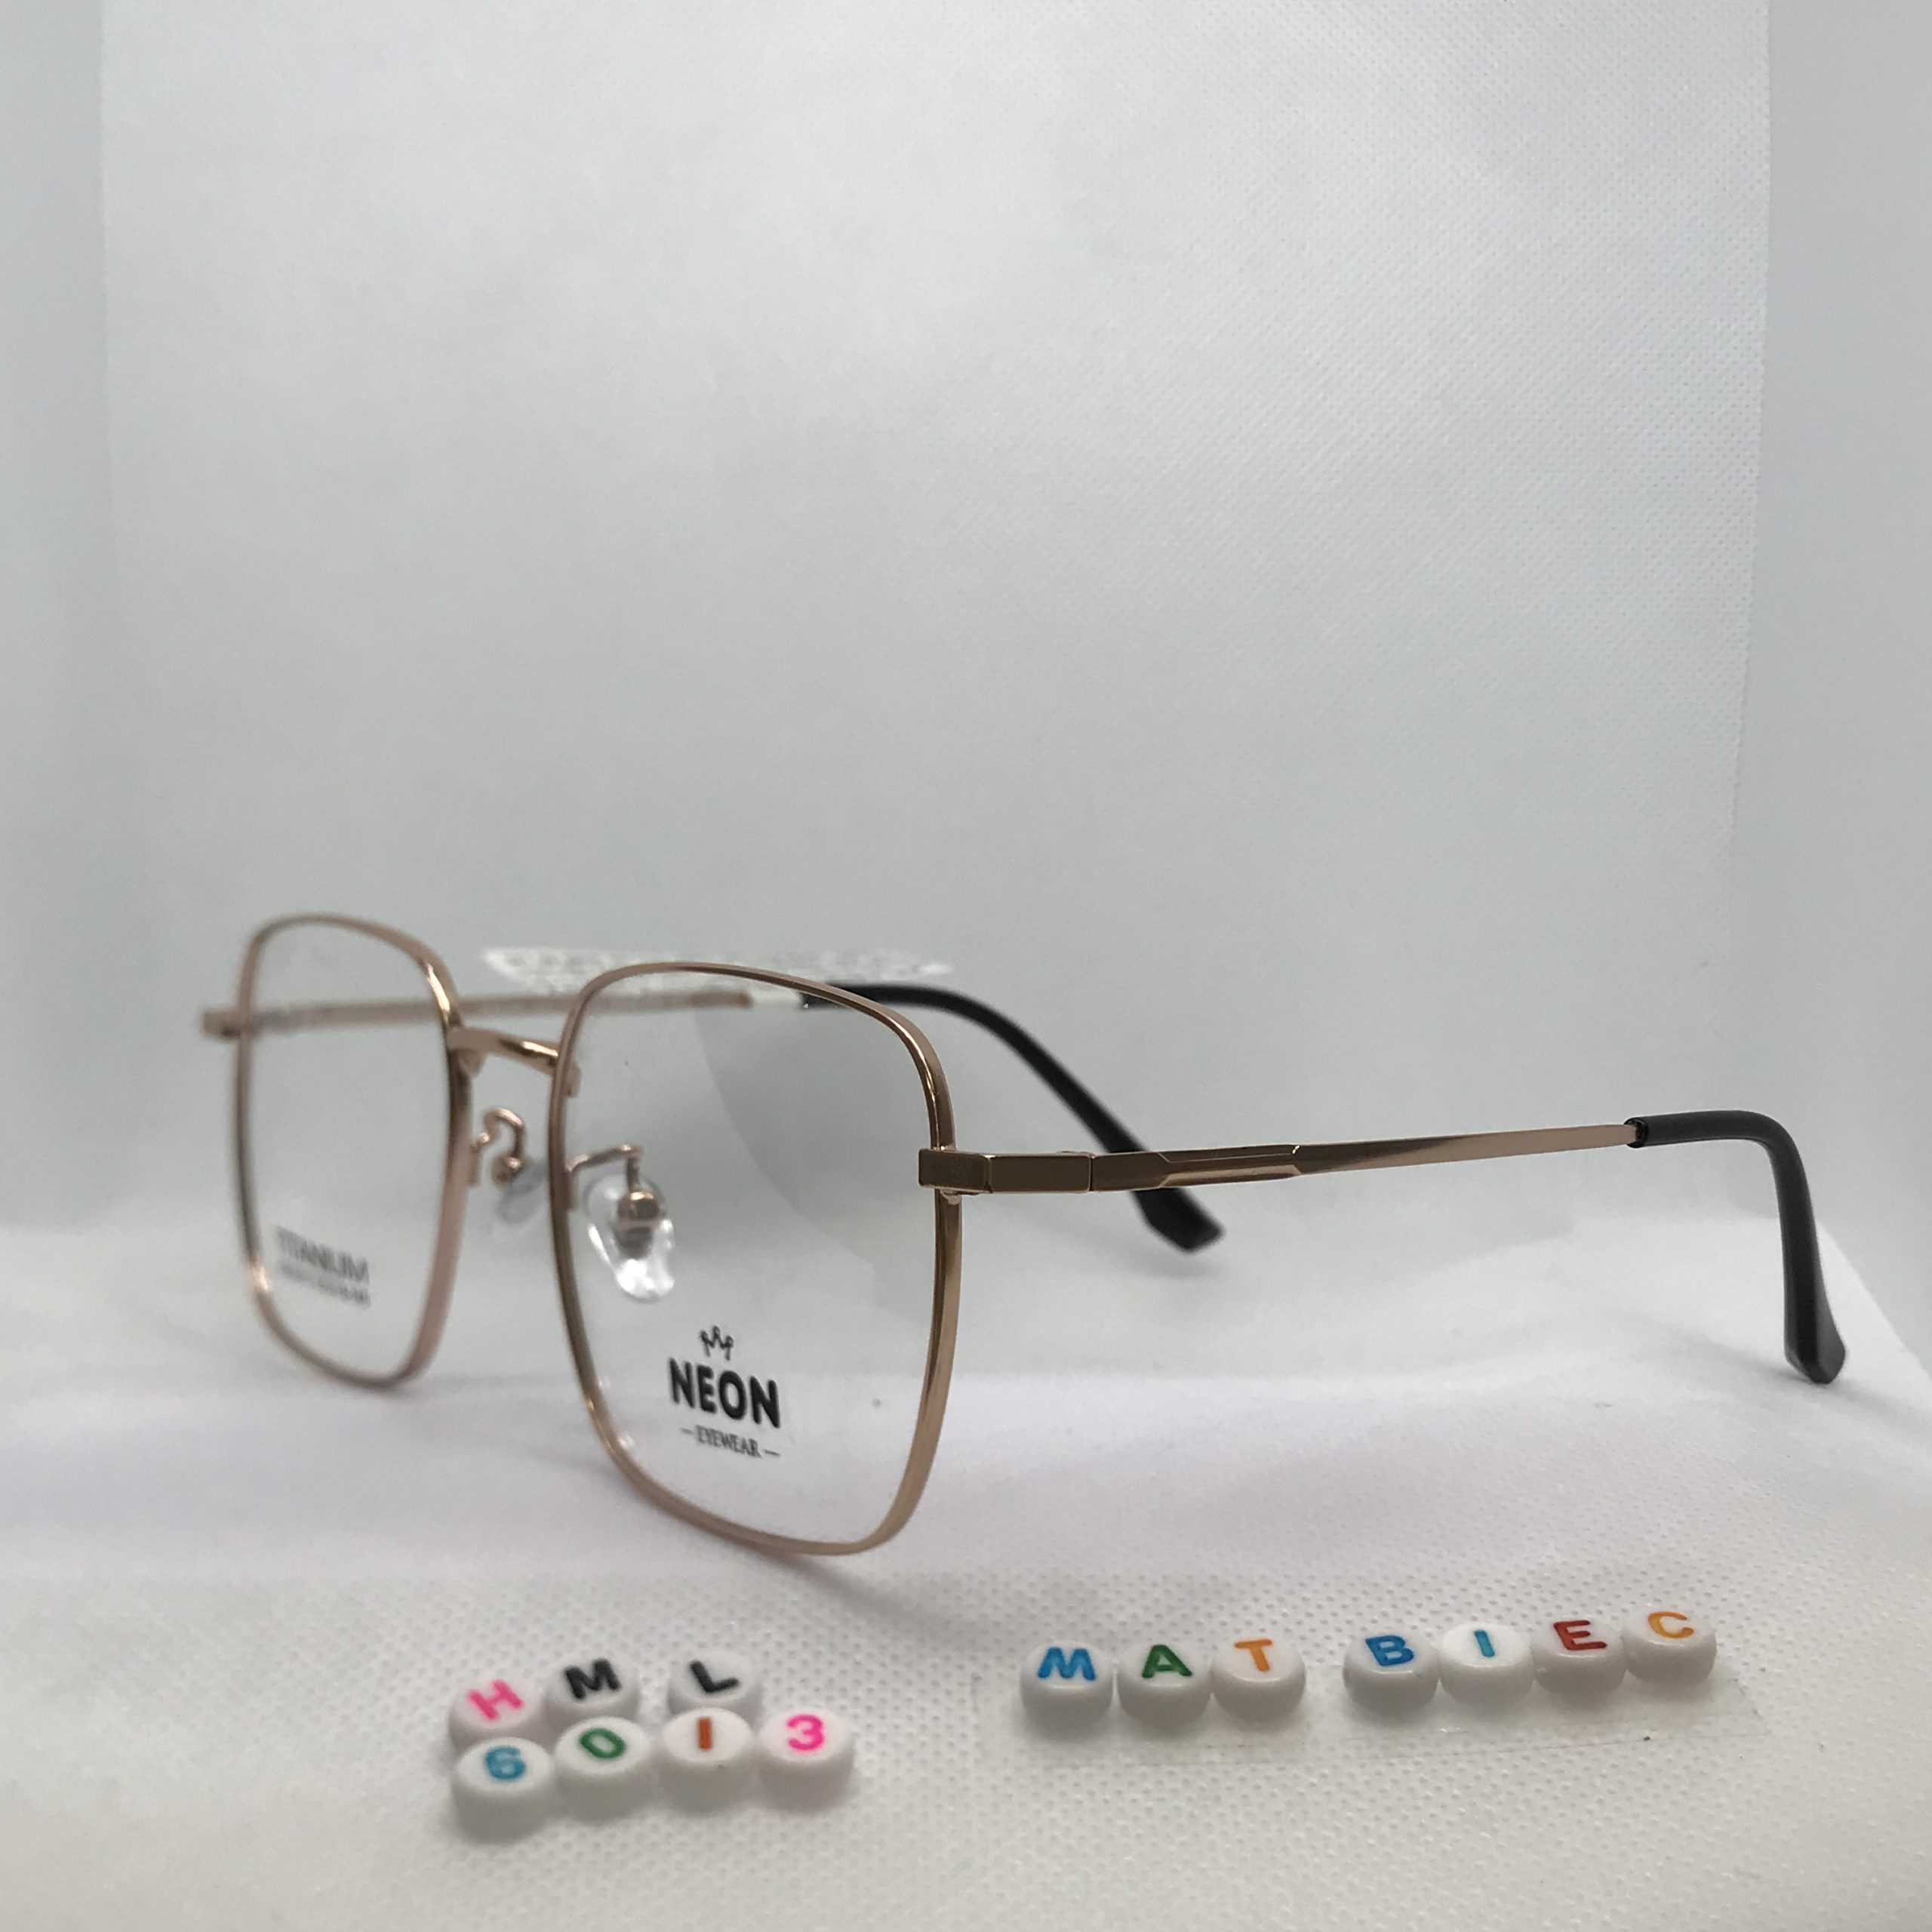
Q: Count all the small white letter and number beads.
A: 14